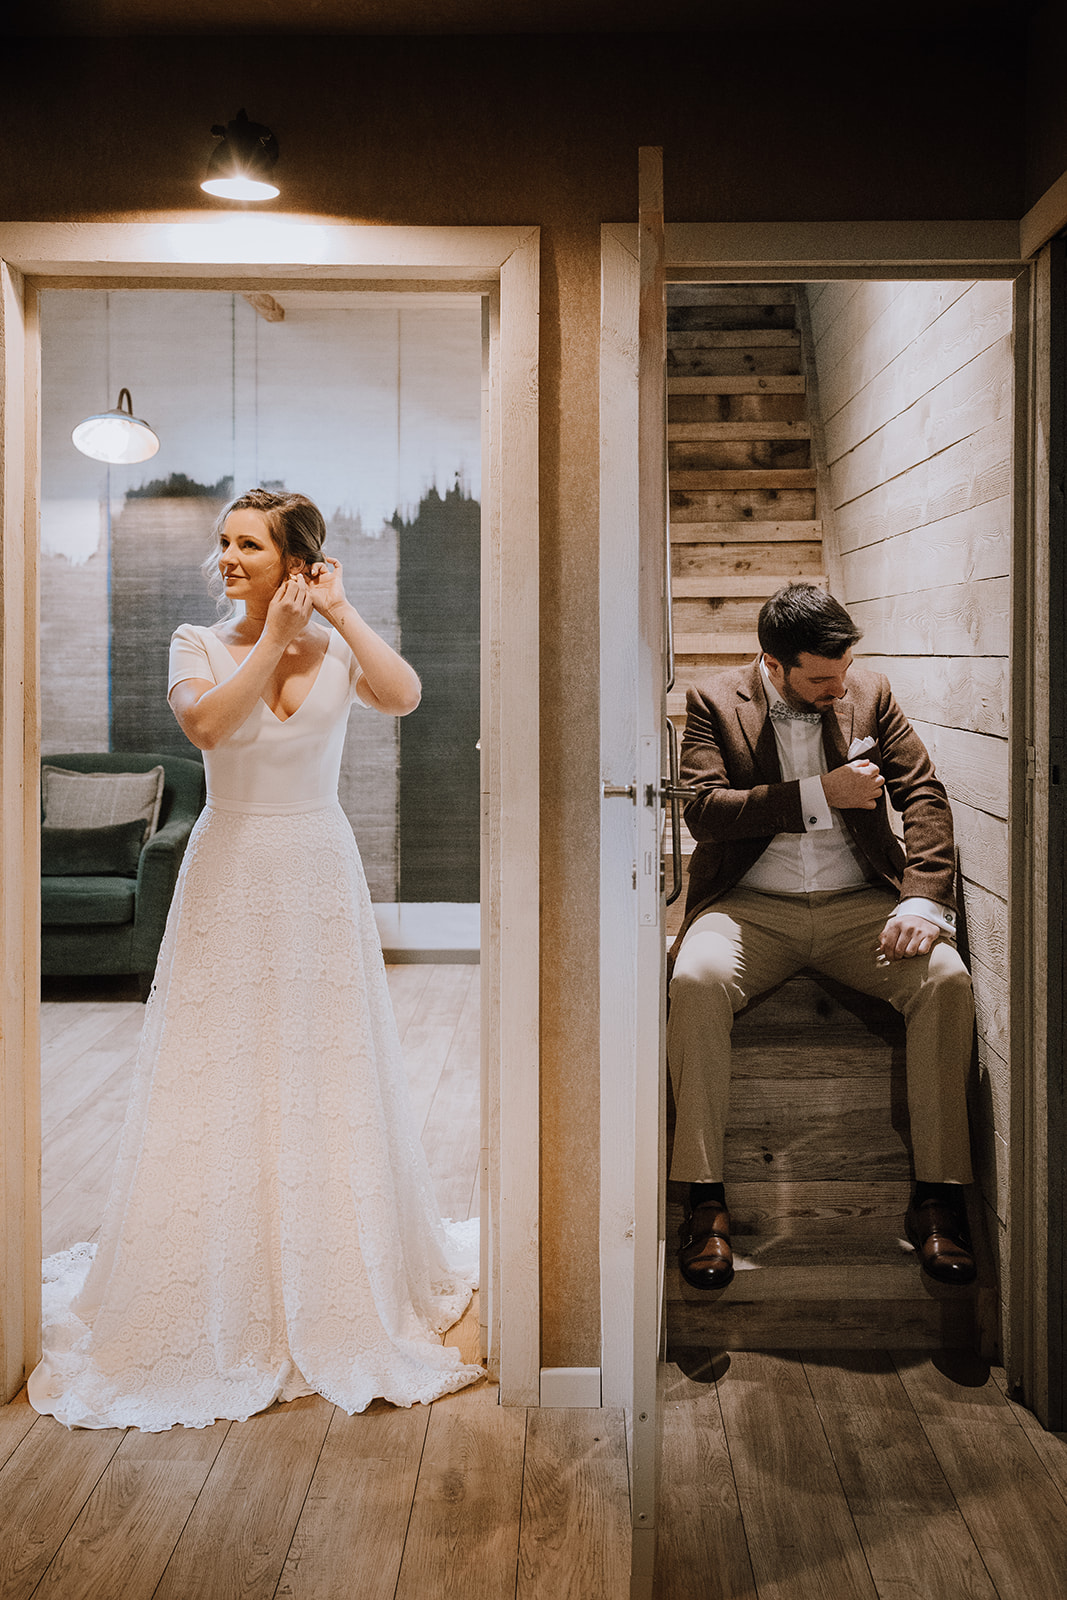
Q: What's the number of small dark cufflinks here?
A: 2